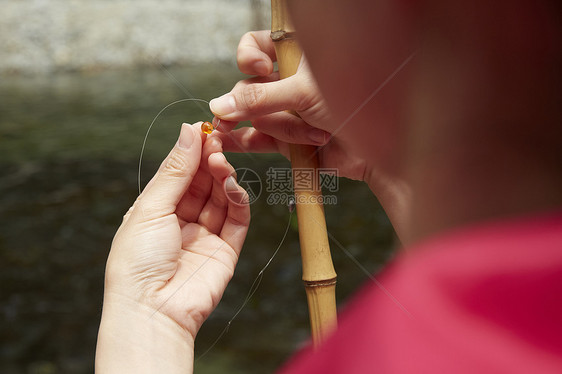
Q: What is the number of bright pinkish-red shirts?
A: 1